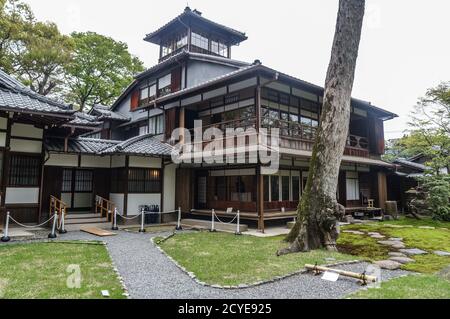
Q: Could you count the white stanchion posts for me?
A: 8